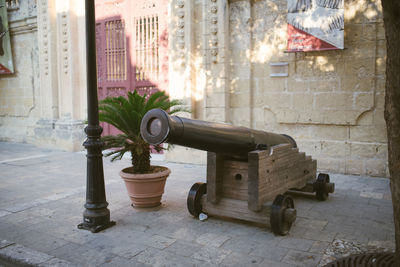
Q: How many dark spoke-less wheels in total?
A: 3